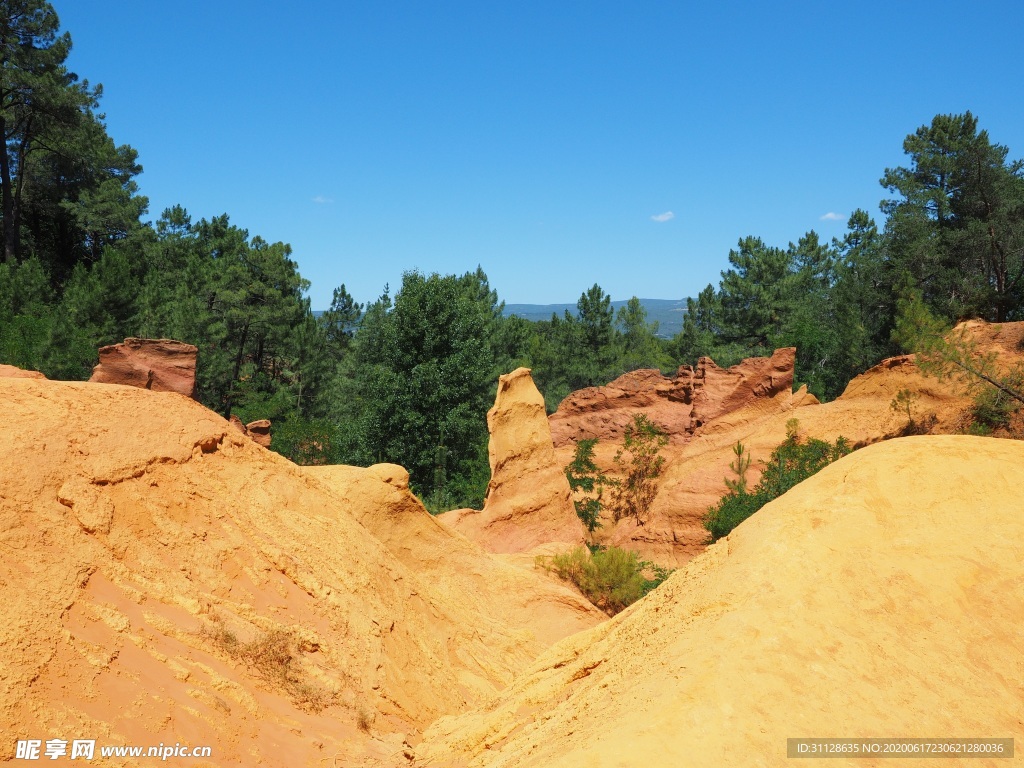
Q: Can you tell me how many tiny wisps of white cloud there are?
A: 3